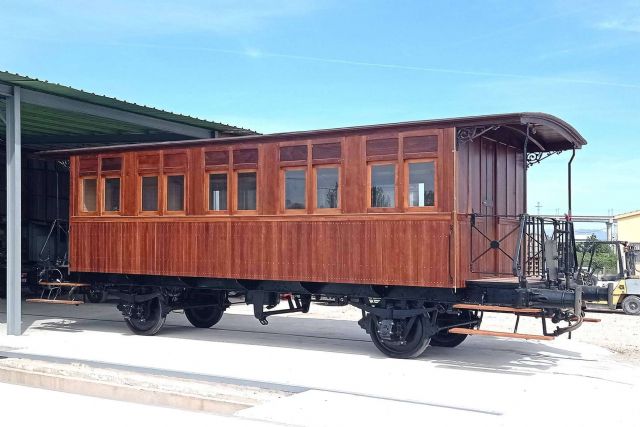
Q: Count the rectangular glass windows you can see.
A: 10